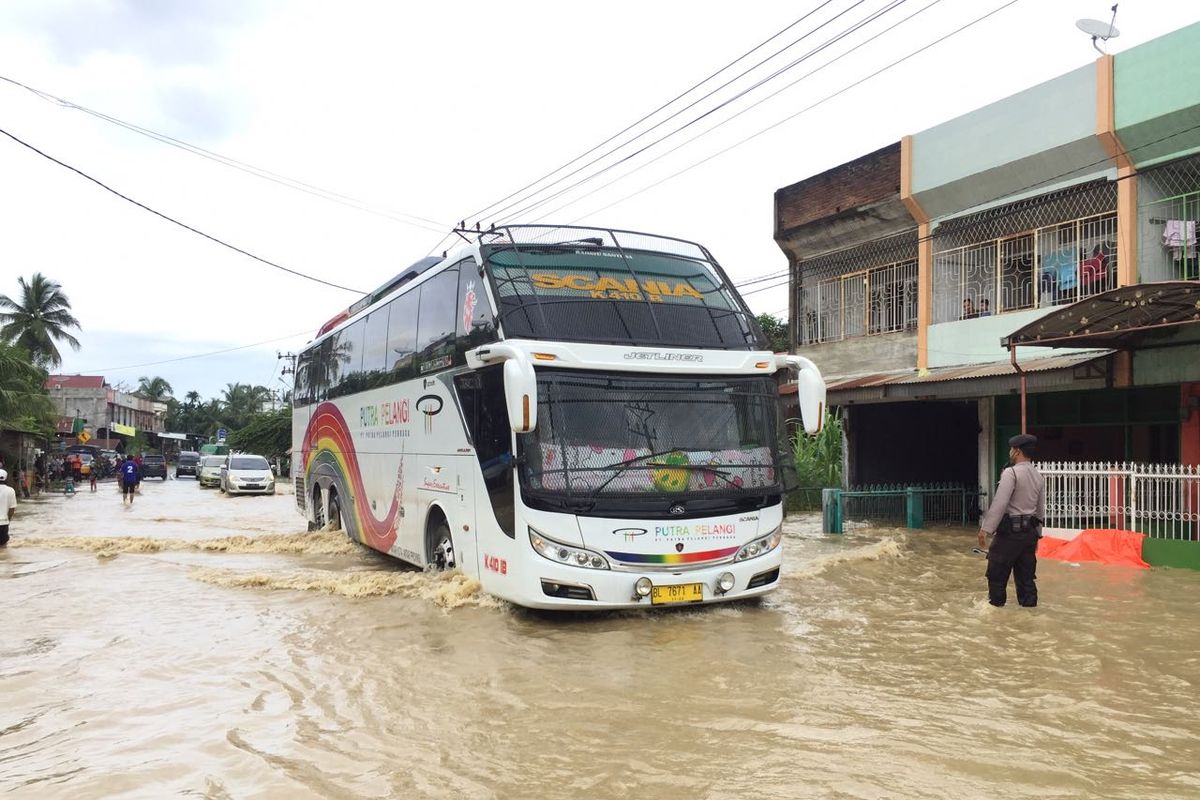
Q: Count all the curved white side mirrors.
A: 2